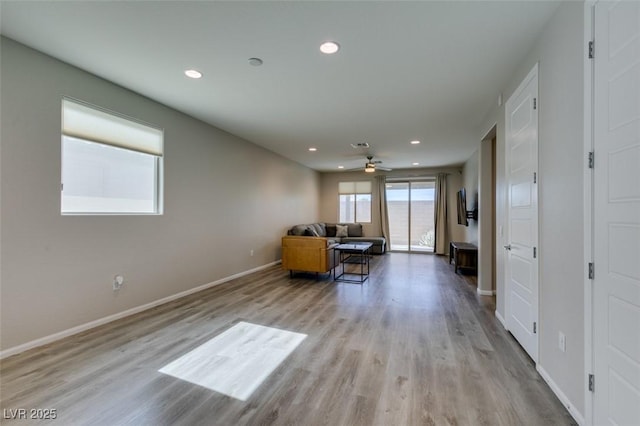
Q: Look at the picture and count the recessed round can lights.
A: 6